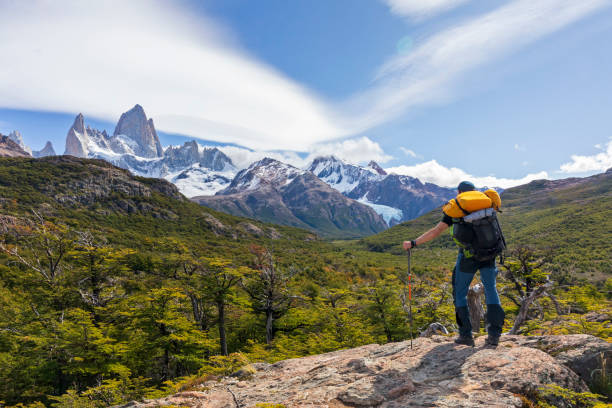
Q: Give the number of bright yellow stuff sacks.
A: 1